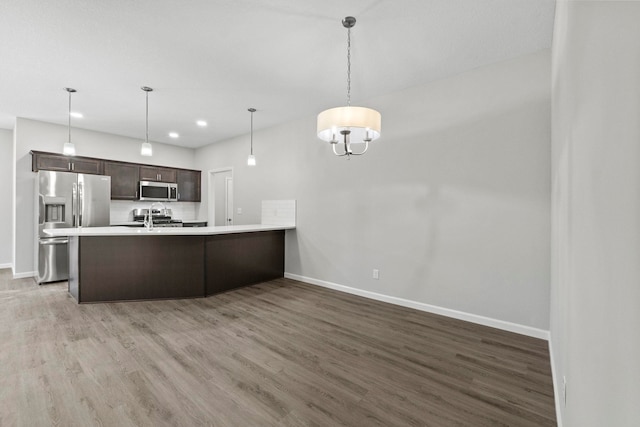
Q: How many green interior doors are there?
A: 0